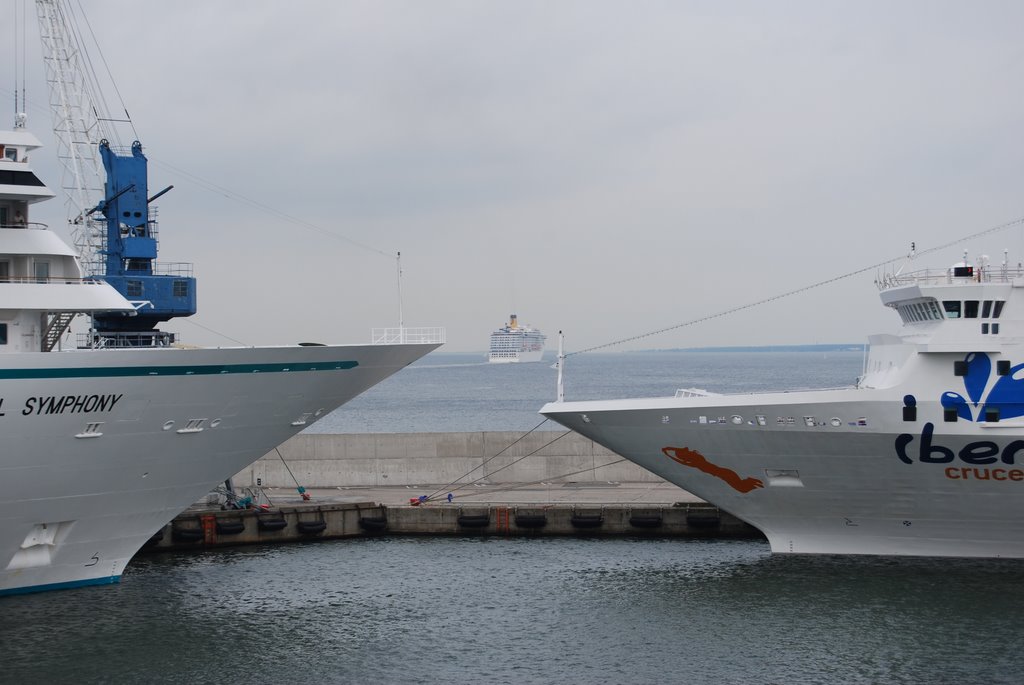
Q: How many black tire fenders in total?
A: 11